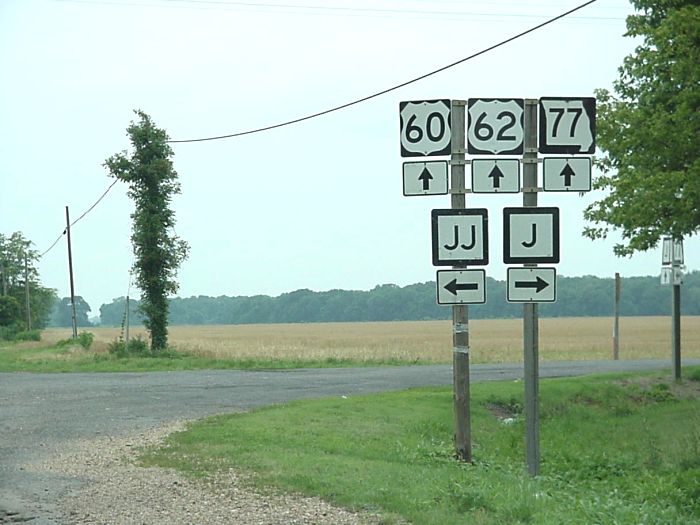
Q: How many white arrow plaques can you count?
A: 5